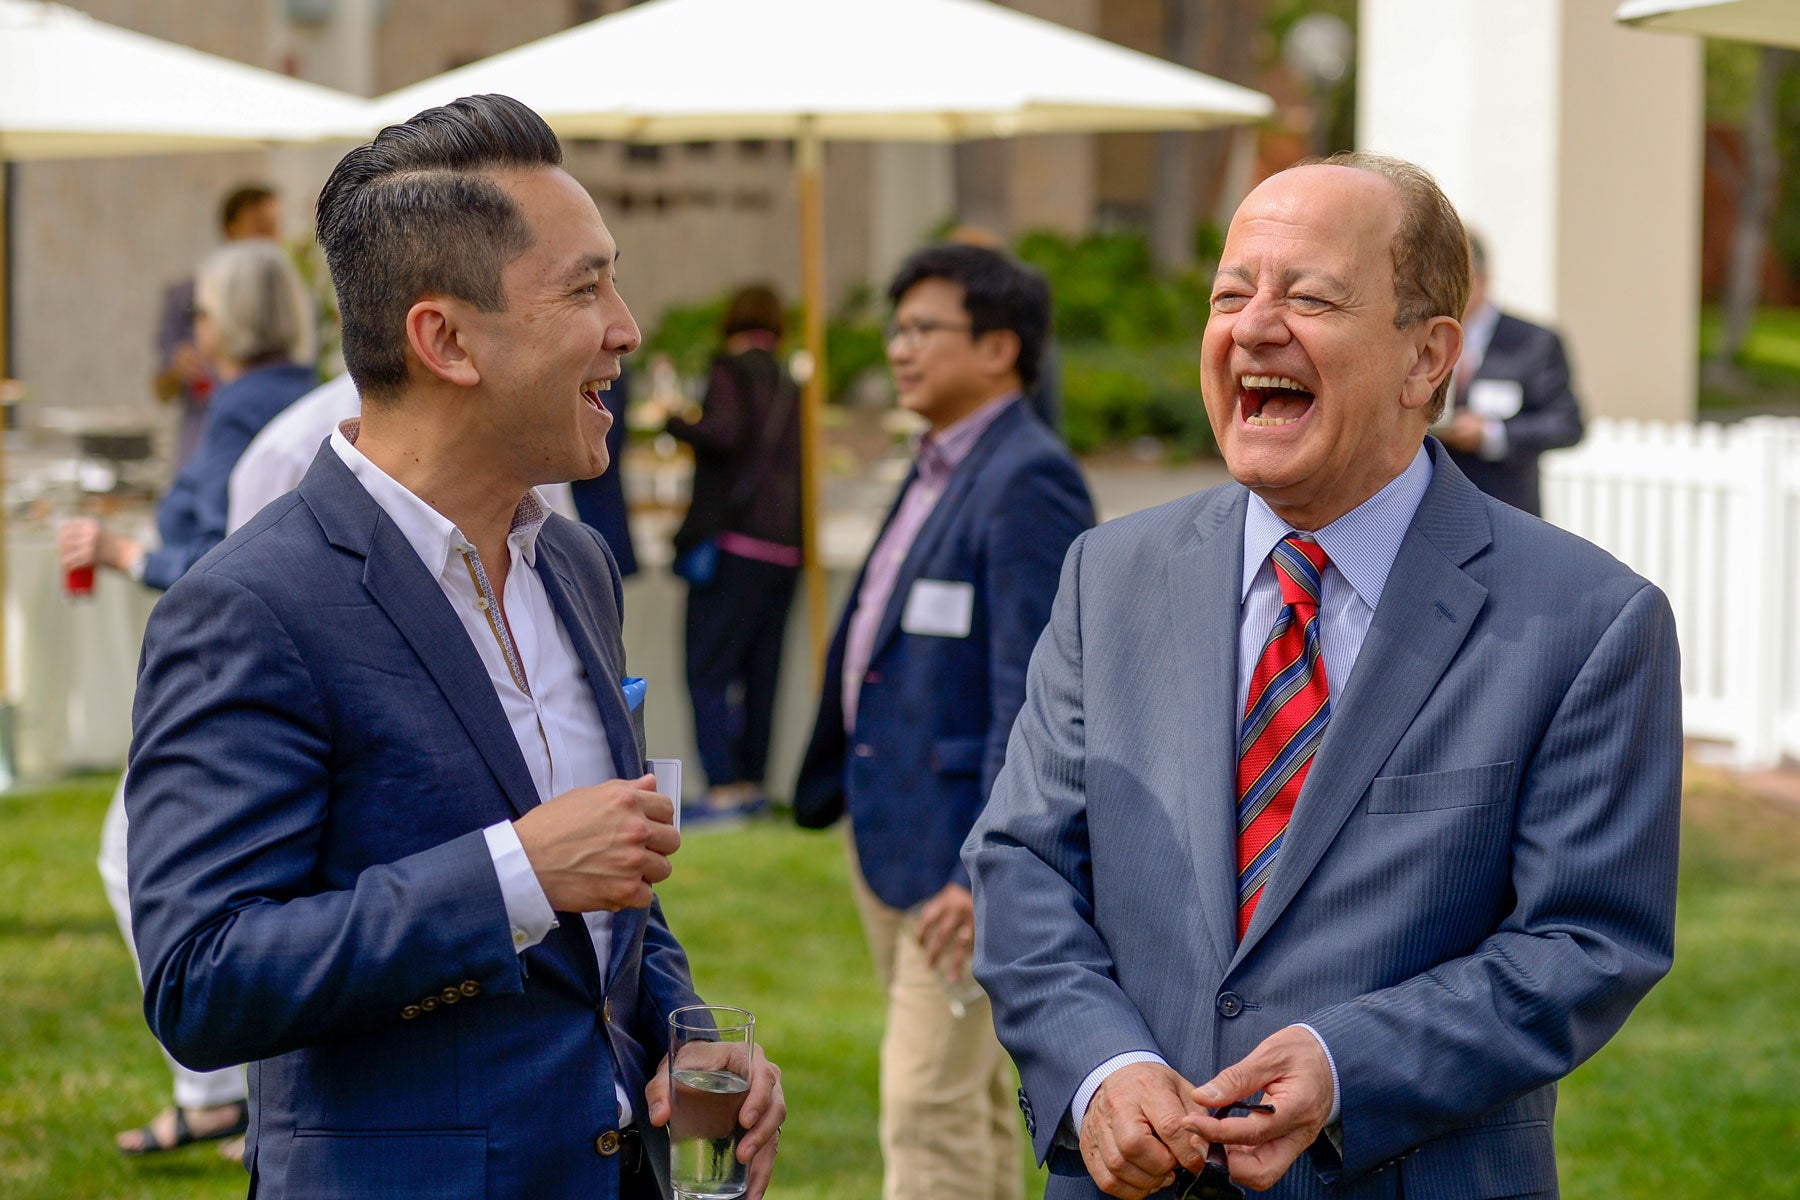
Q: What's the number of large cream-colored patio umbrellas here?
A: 3